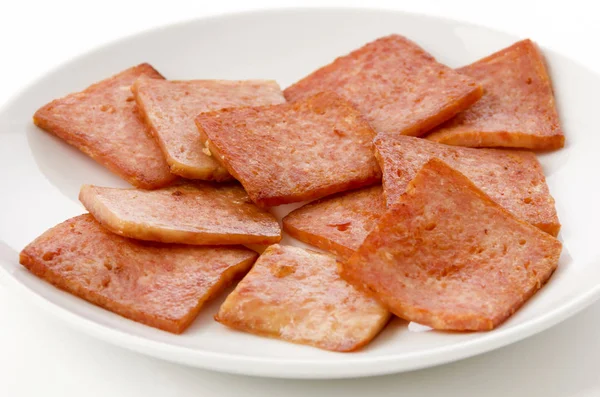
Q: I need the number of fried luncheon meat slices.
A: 11